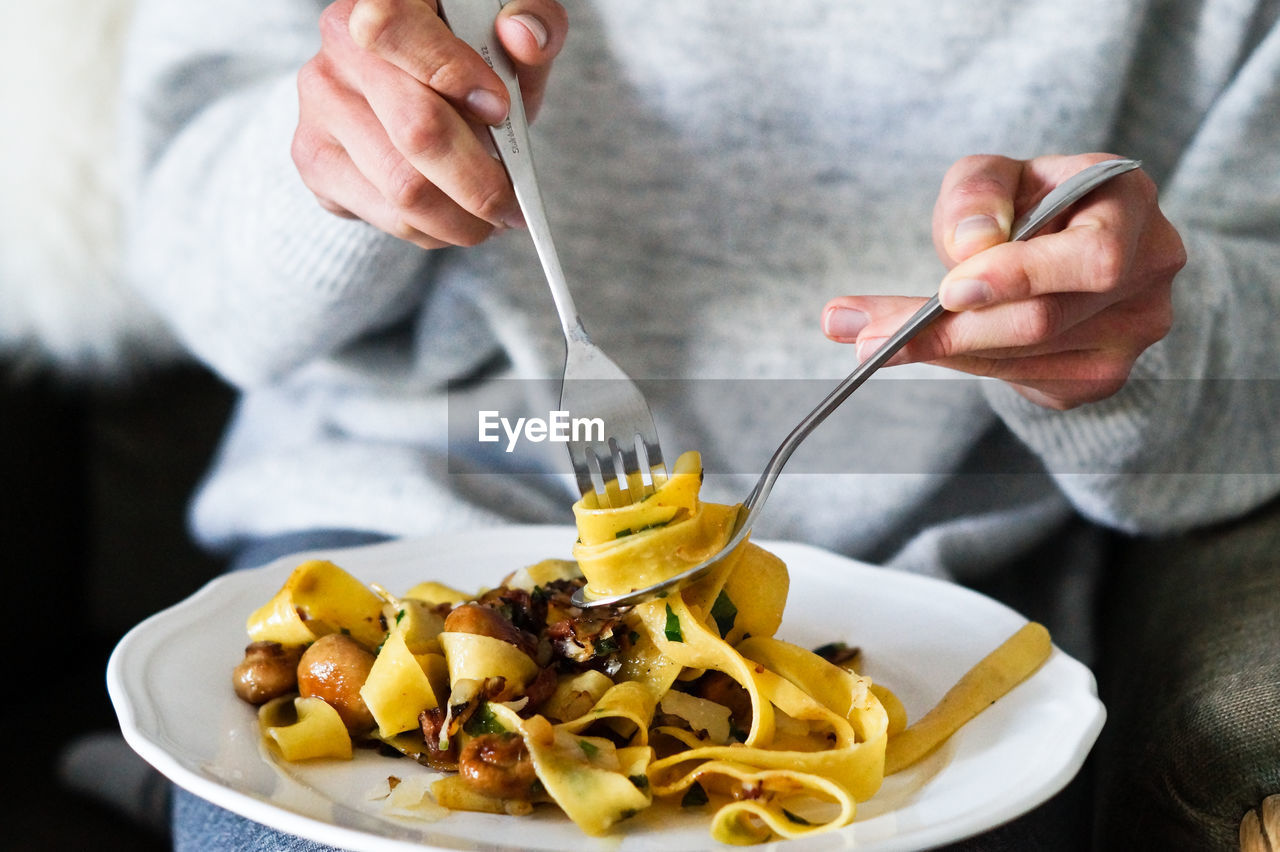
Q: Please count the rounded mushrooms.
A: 4